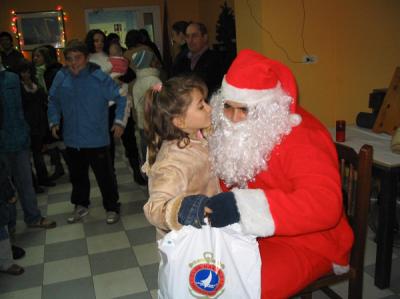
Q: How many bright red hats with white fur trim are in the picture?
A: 1